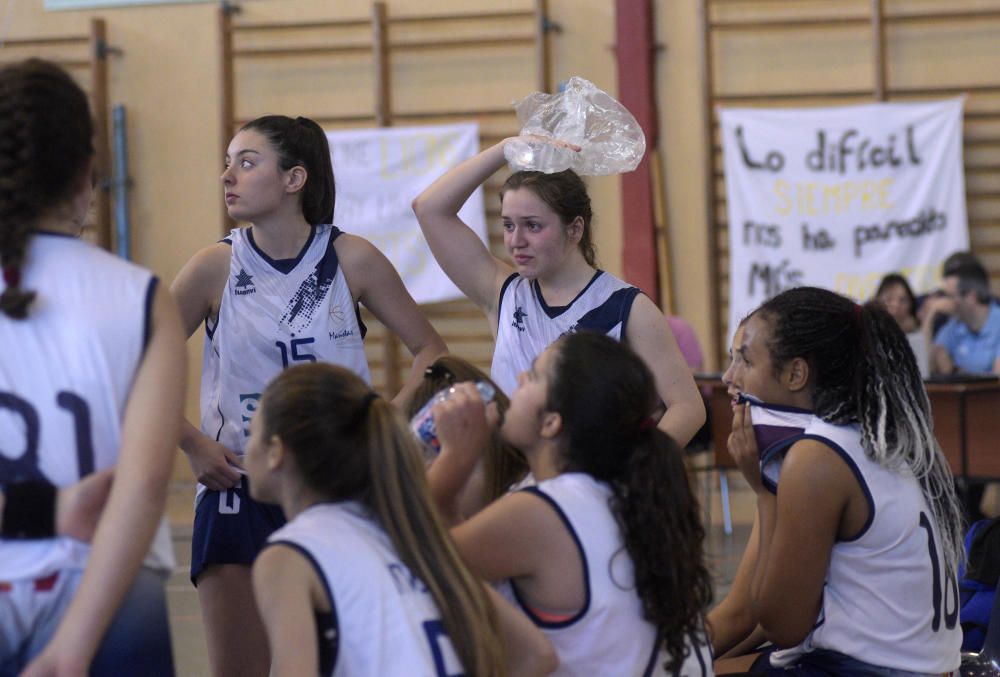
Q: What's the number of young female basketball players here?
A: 8